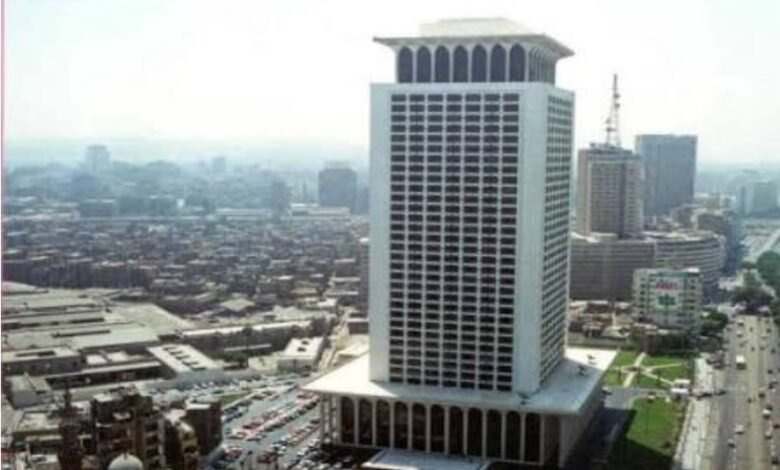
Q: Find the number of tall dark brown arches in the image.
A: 11